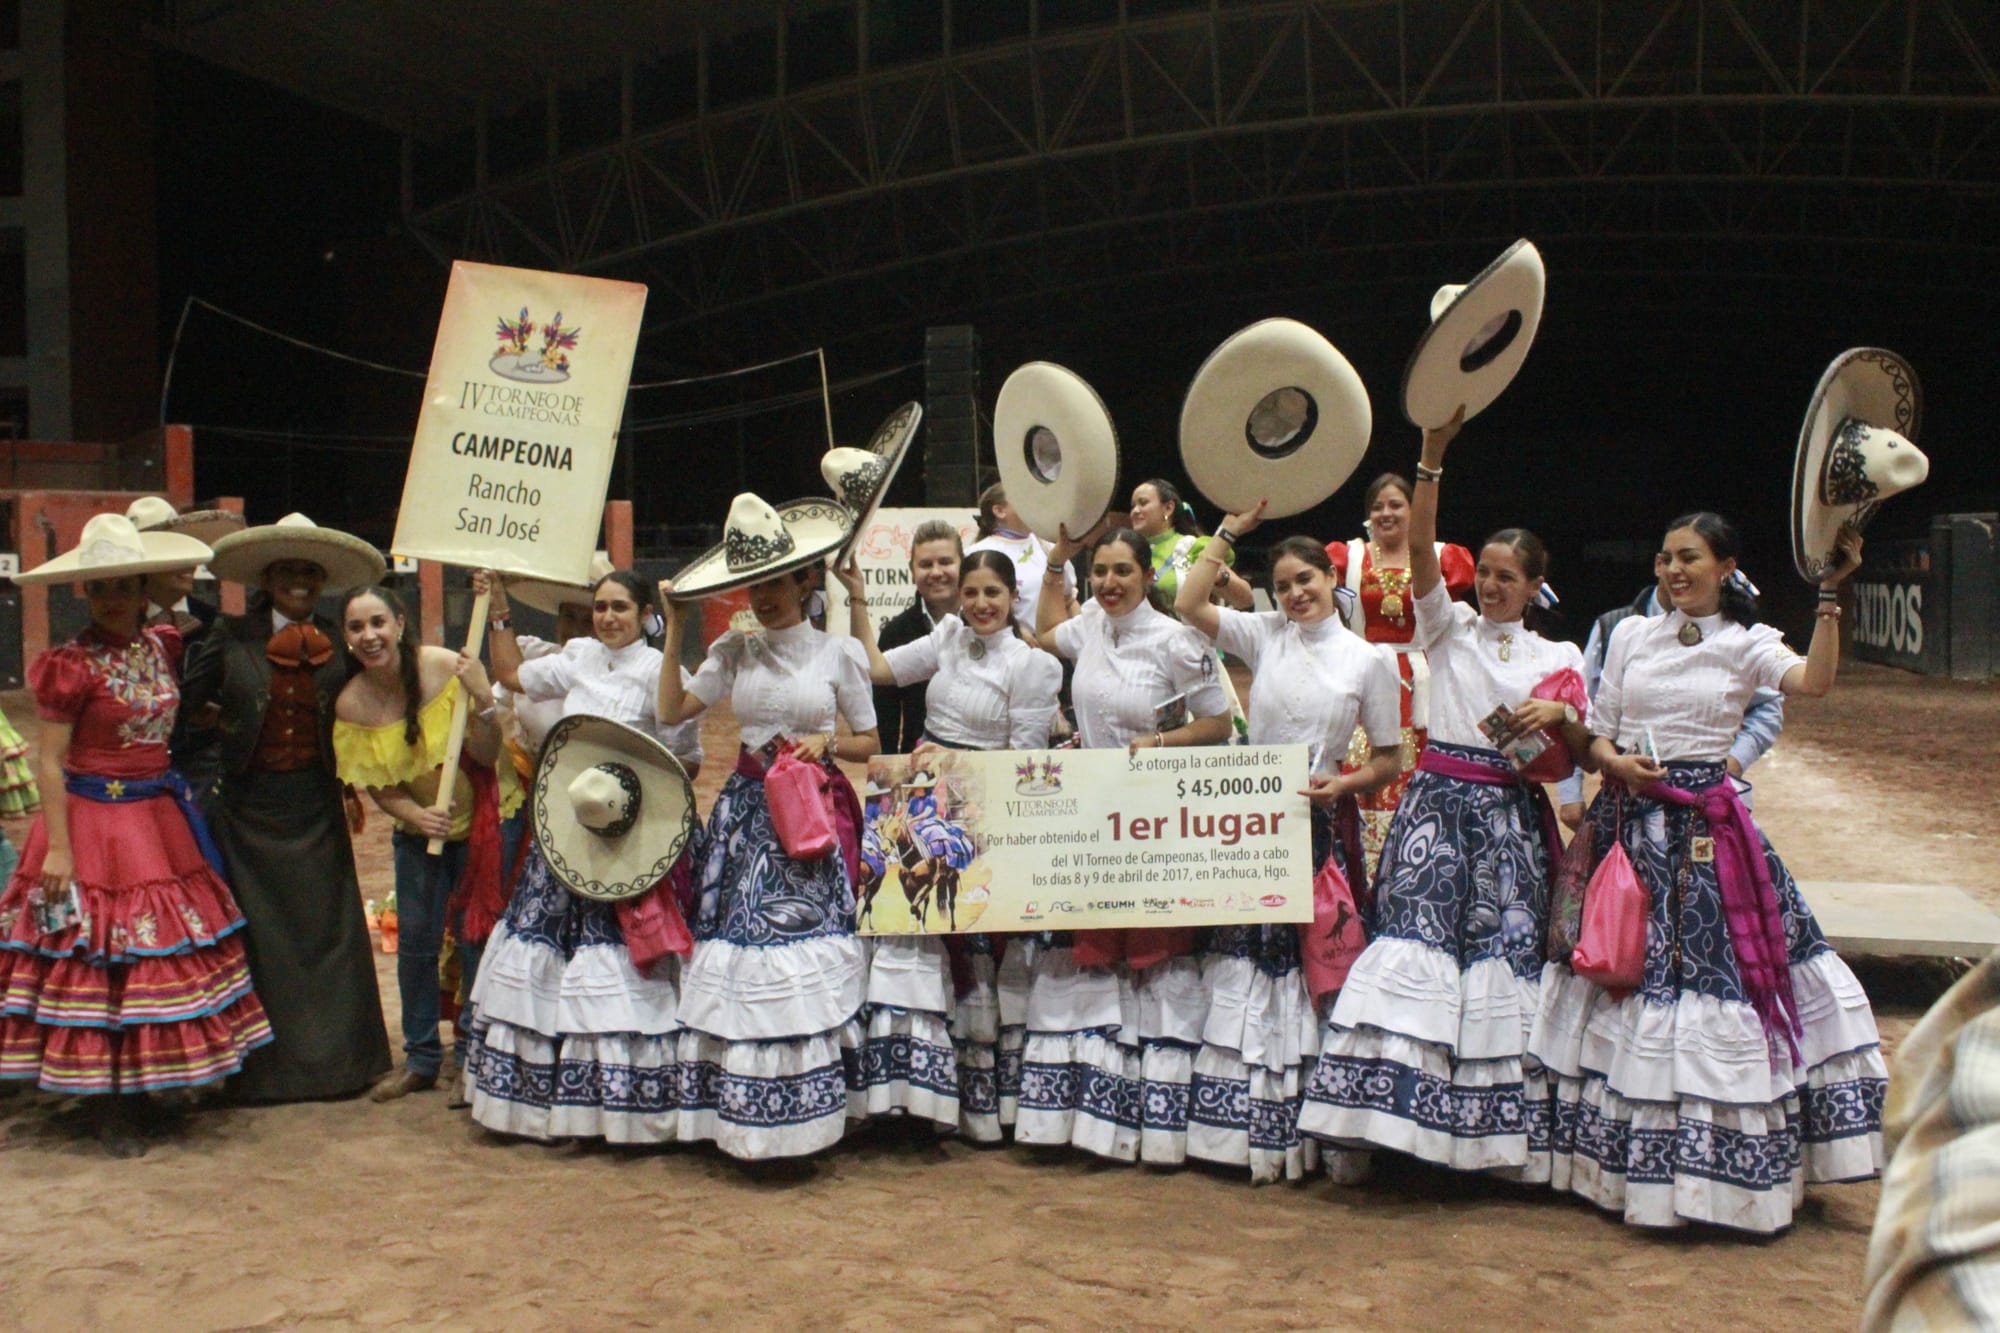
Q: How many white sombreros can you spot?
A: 11